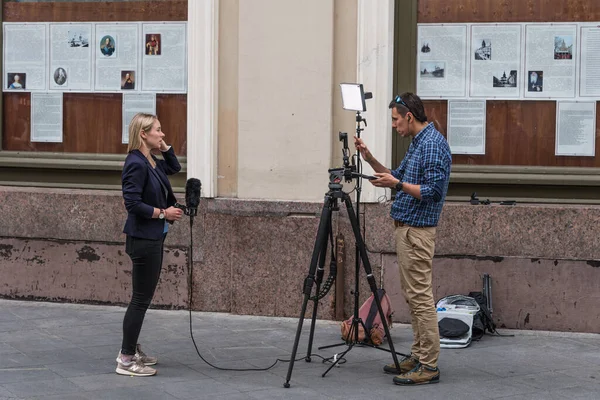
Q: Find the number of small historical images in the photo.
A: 12